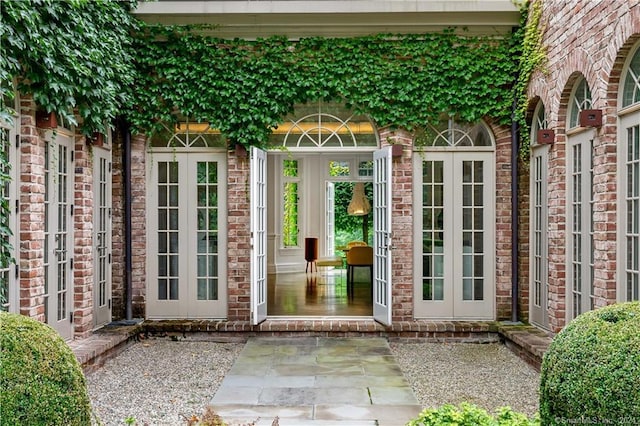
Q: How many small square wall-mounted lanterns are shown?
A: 6